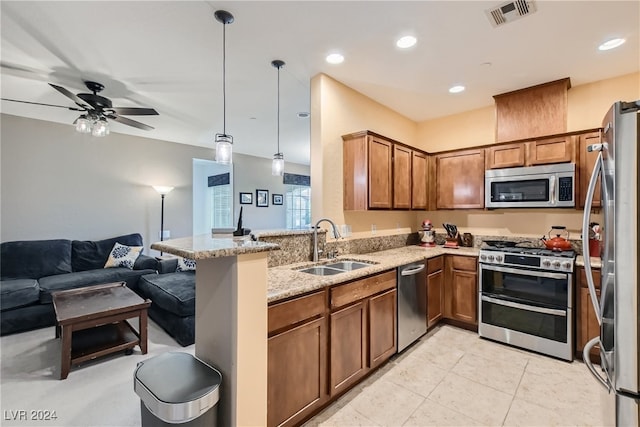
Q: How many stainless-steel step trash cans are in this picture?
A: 1